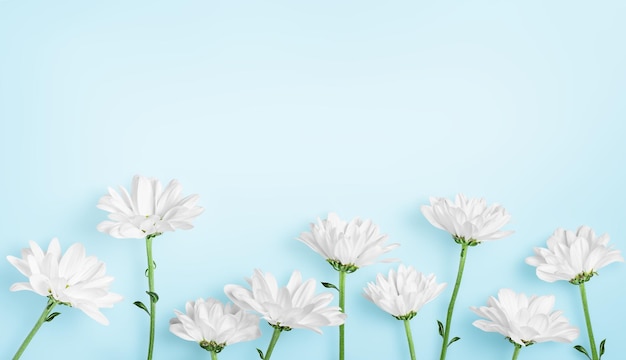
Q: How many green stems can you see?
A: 9